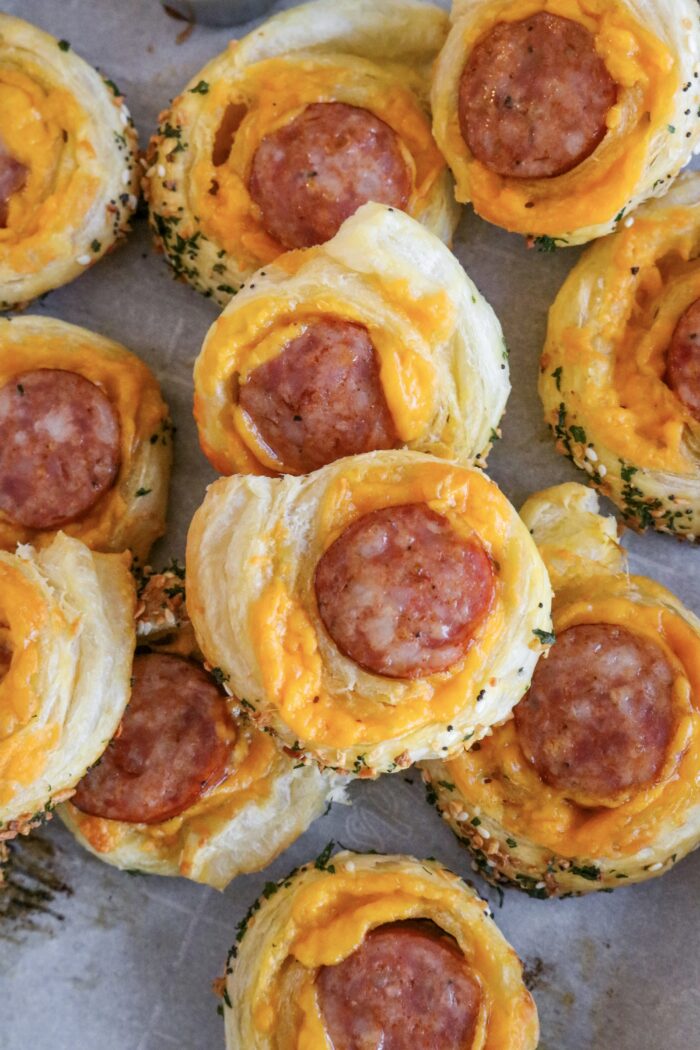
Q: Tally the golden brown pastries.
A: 11